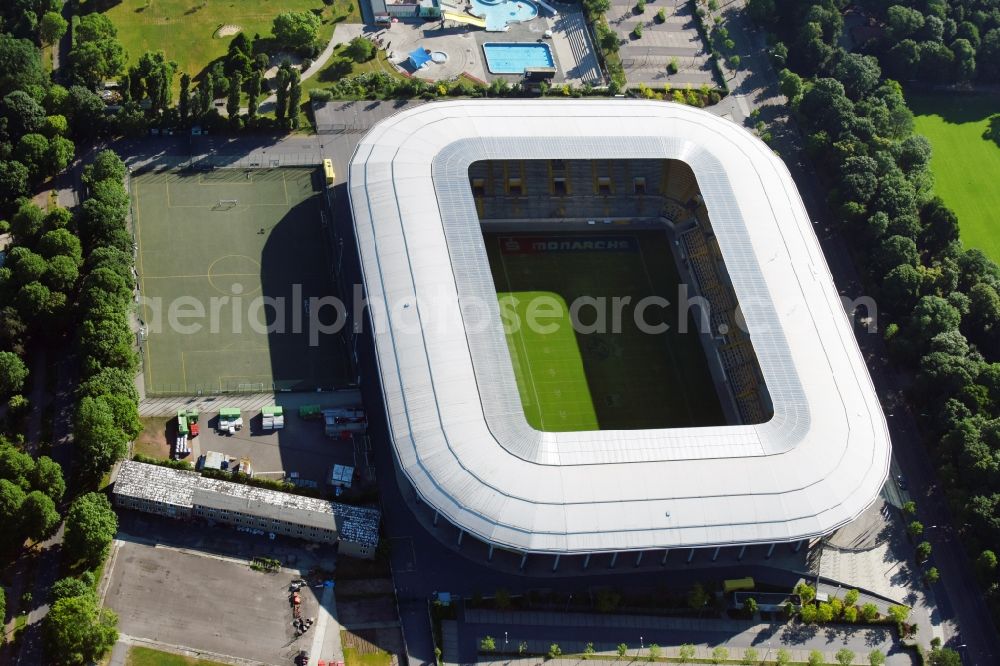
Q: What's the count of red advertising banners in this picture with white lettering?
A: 1